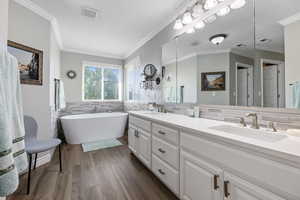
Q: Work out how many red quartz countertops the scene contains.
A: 0